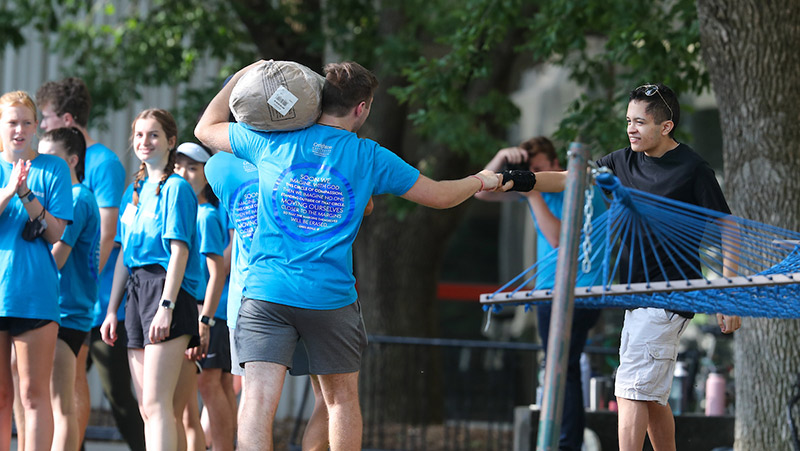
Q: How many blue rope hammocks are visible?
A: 1